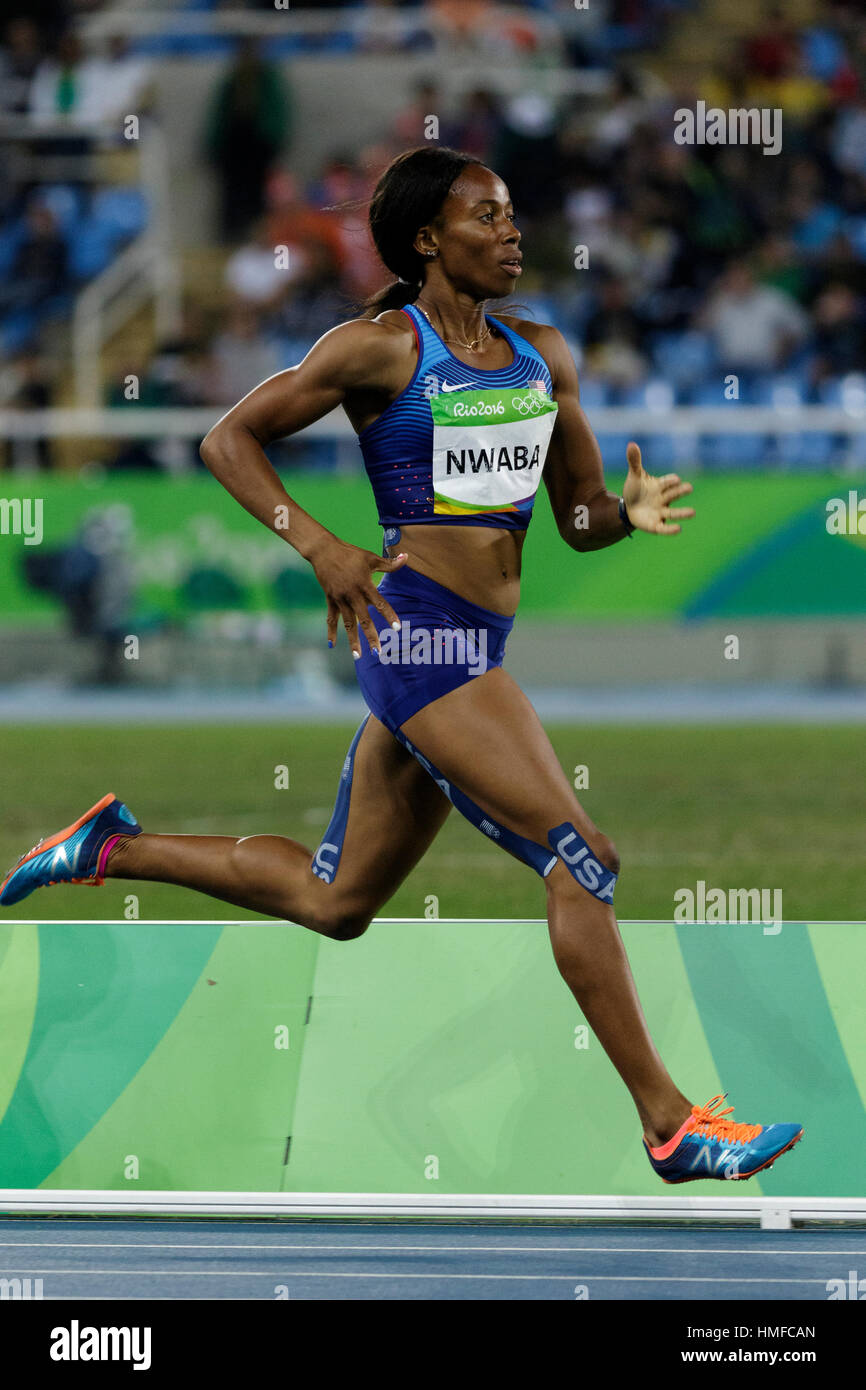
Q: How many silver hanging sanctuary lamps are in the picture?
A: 0